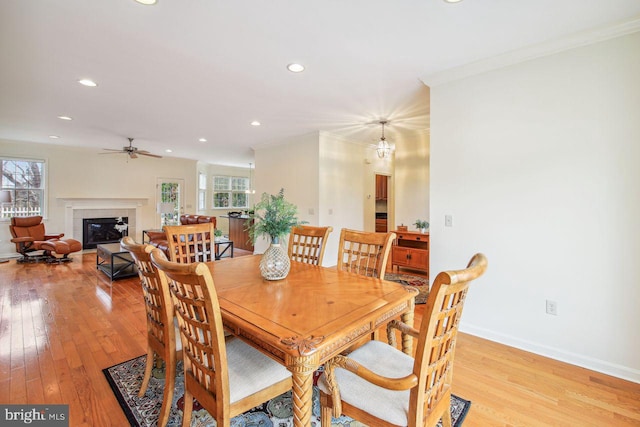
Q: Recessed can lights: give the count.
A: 9